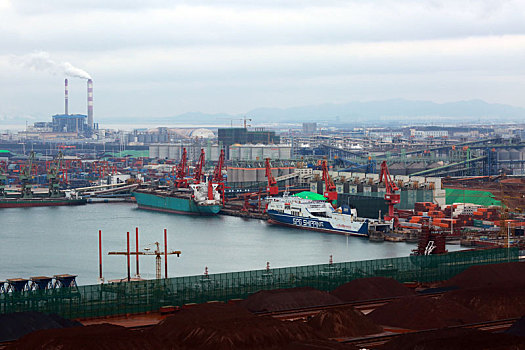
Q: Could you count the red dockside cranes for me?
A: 6